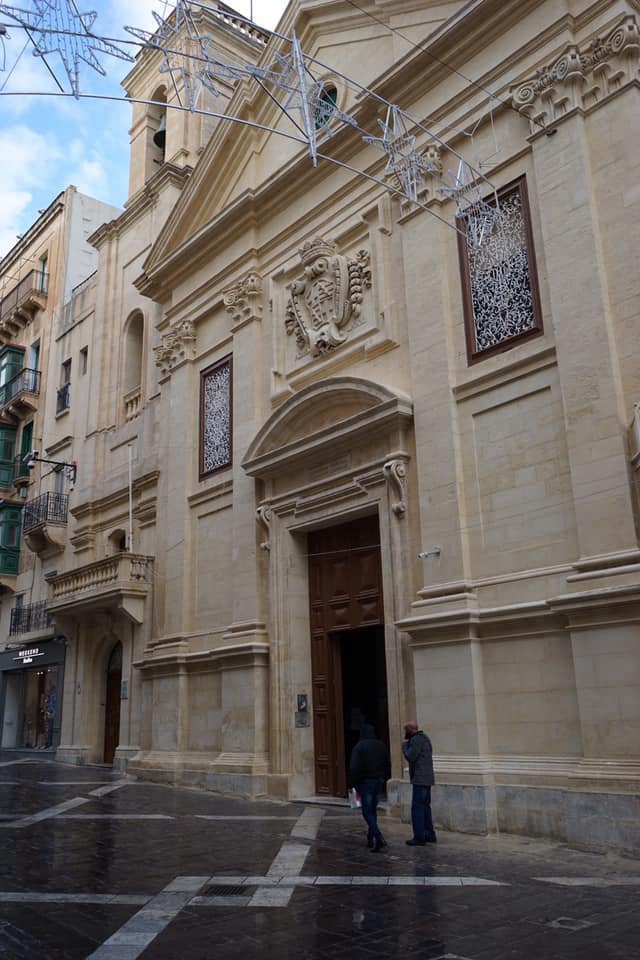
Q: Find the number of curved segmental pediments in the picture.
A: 1